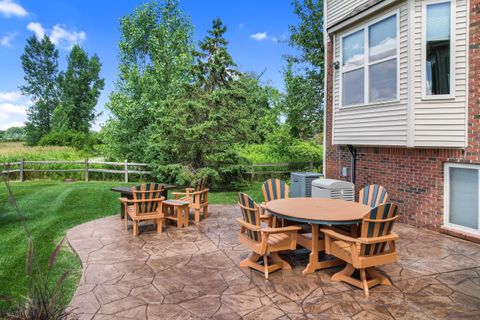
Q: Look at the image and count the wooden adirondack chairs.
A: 6